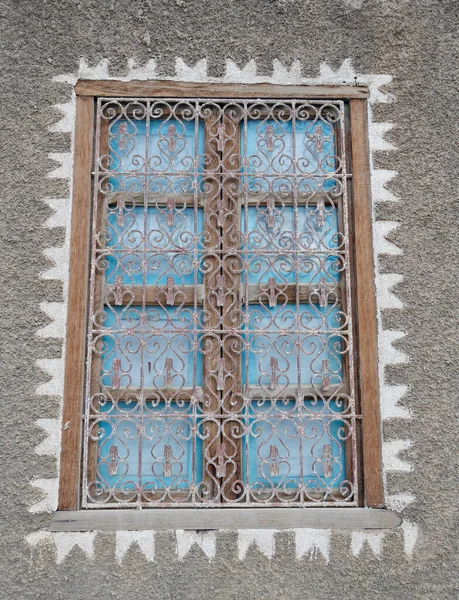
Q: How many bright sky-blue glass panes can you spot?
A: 8